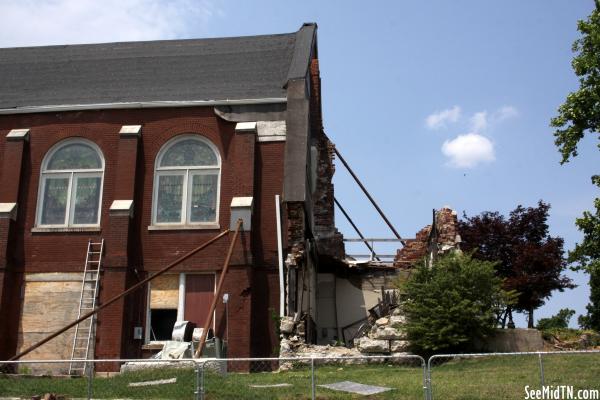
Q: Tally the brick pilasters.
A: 3